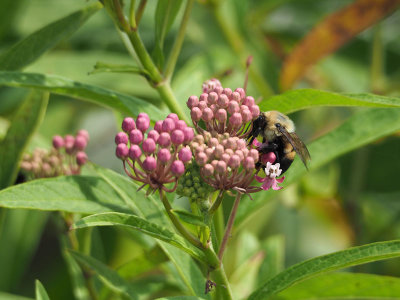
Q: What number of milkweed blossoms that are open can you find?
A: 1